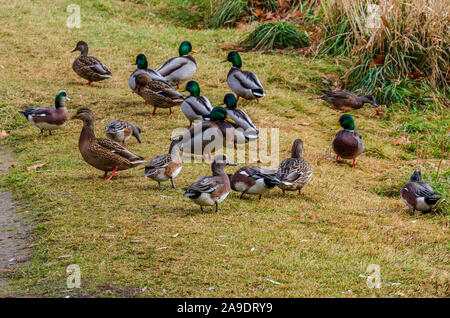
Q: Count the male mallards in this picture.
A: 7